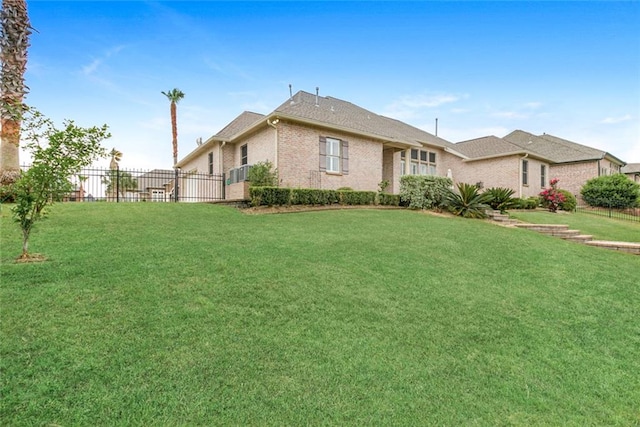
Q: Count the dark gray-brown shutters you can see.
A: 2